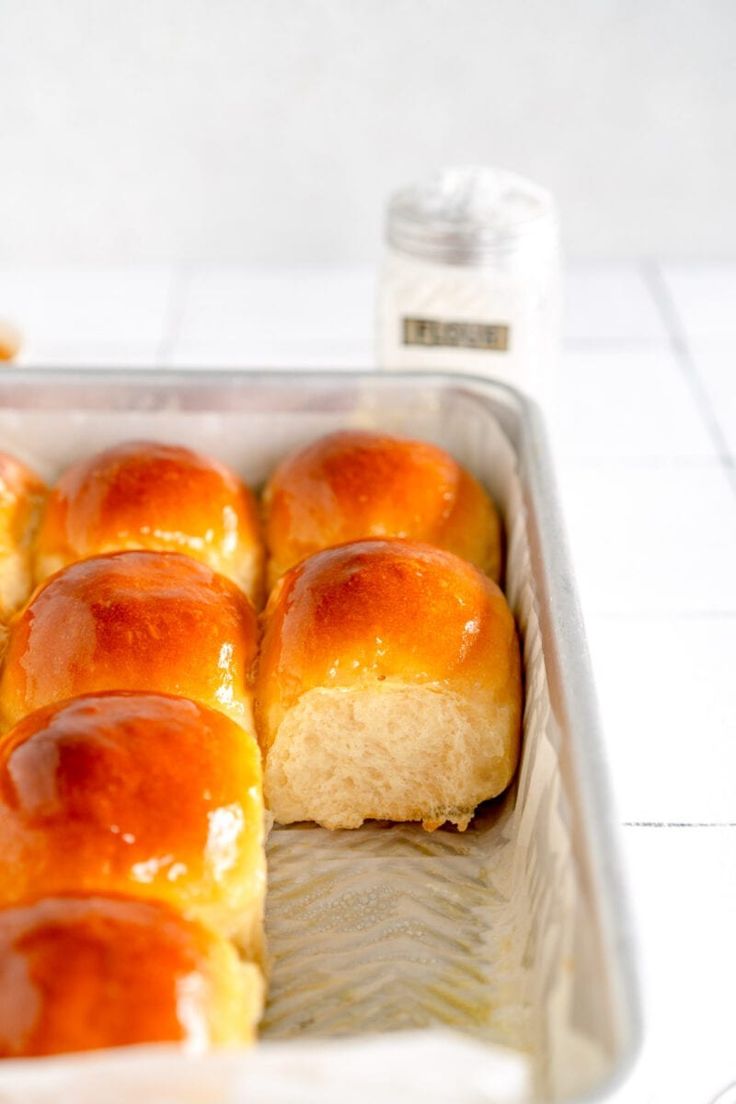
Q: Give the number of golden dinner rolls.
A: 7